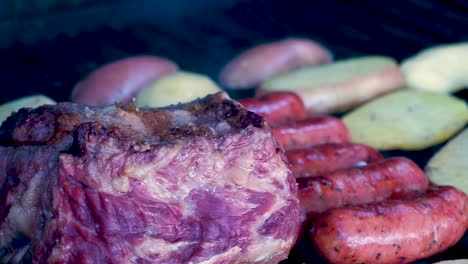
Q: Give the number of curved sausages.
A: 5